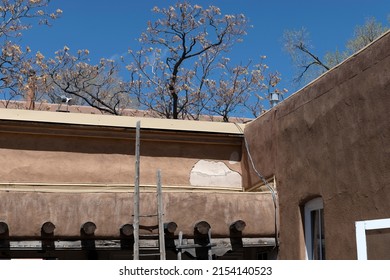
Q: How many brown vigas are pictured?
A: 7